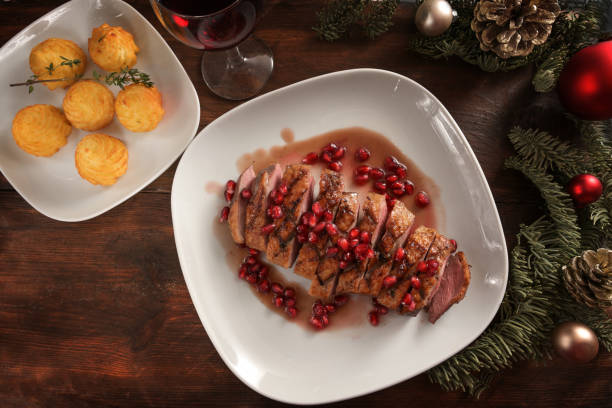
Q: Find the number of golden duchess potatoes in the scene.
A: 6